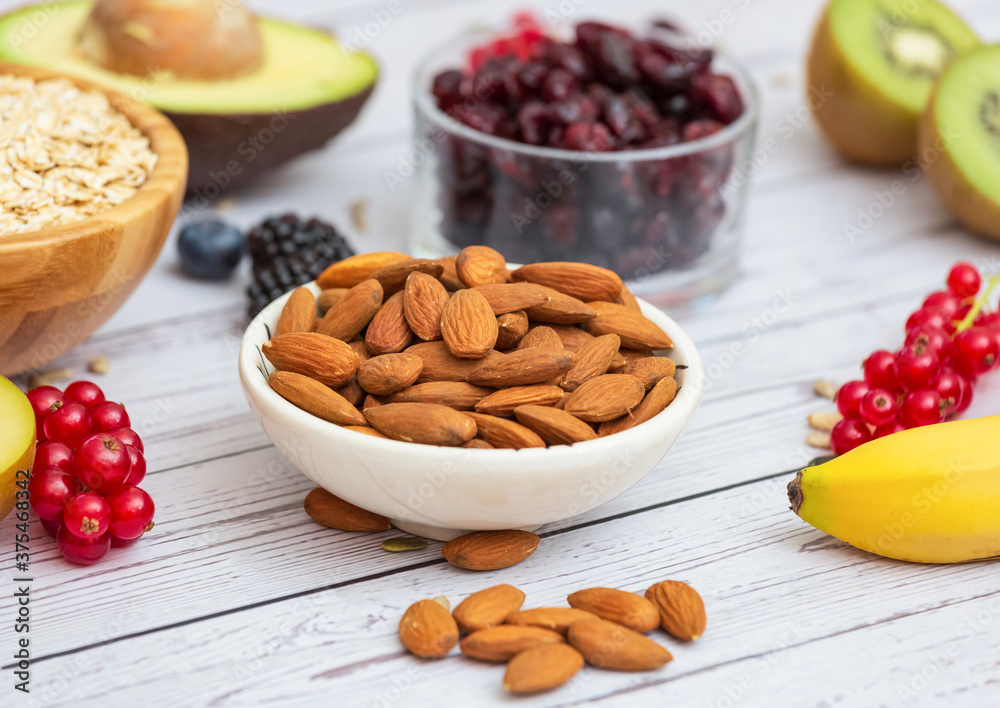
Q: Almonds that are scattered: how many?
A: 10